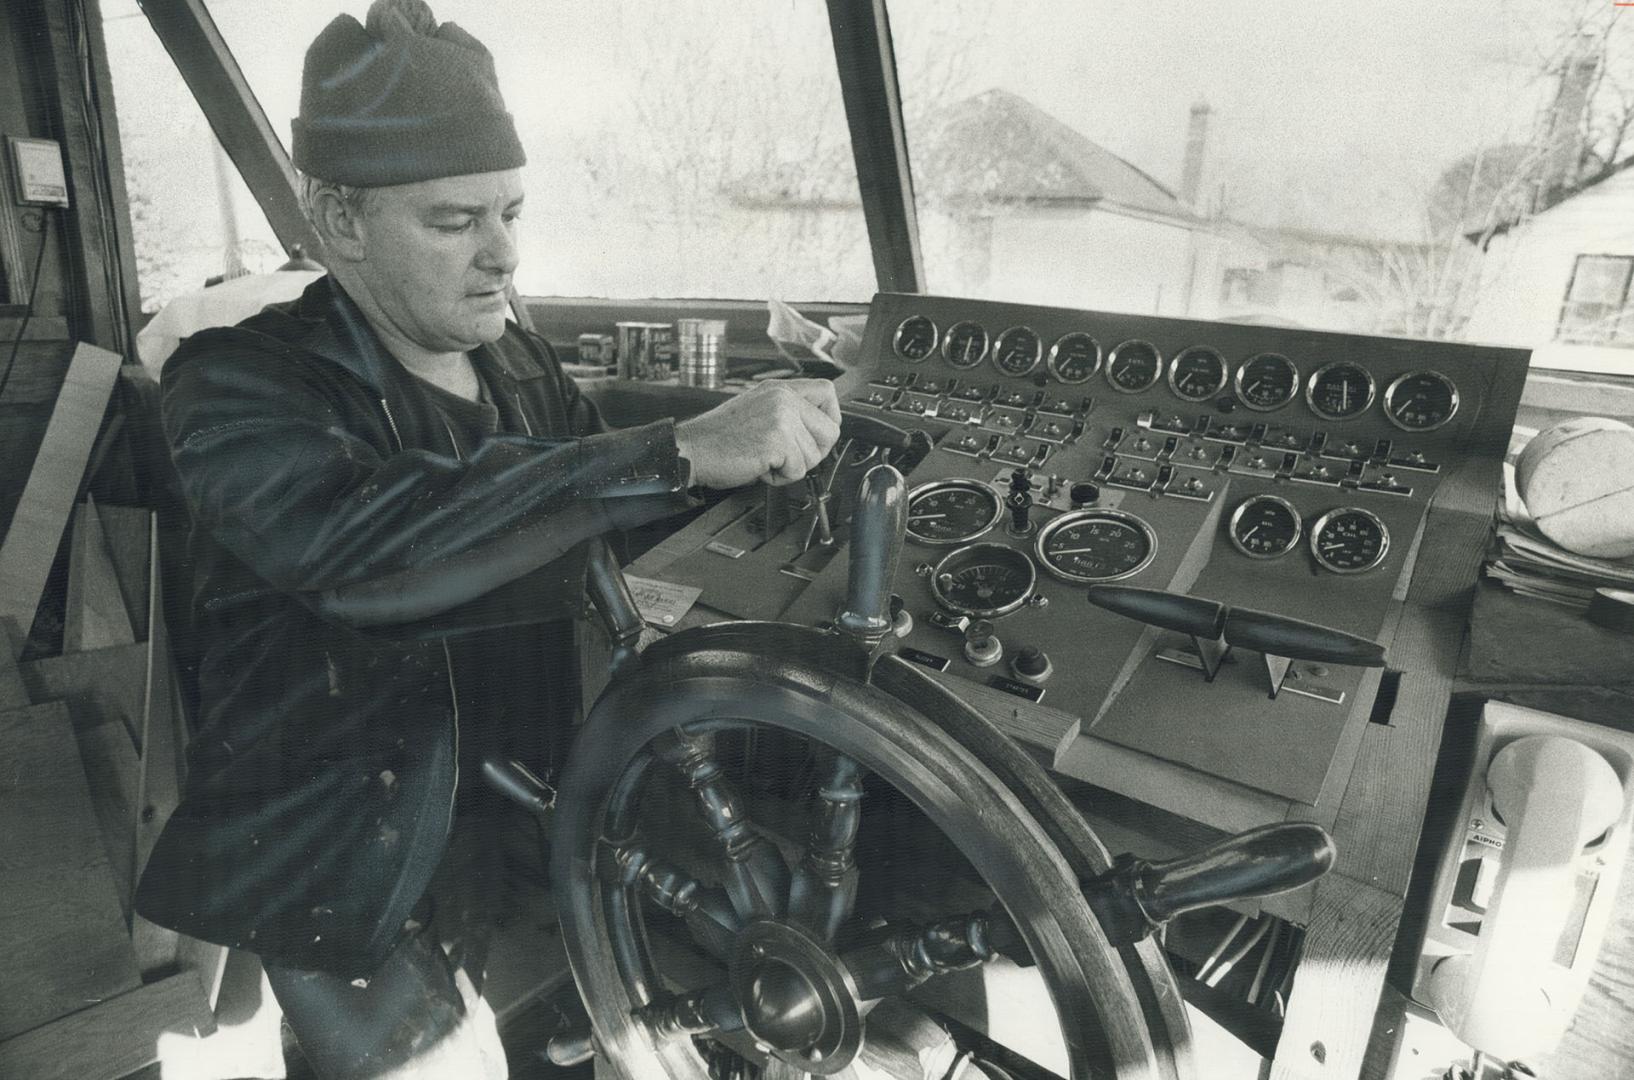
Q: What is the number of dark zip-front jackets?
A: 1